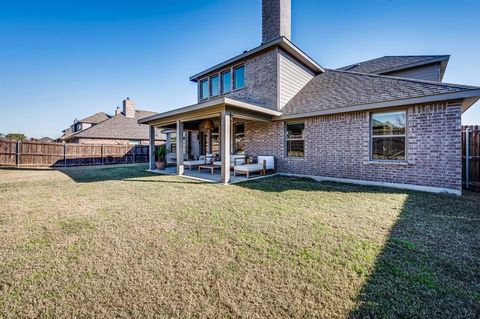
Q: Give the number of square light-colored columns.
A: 3